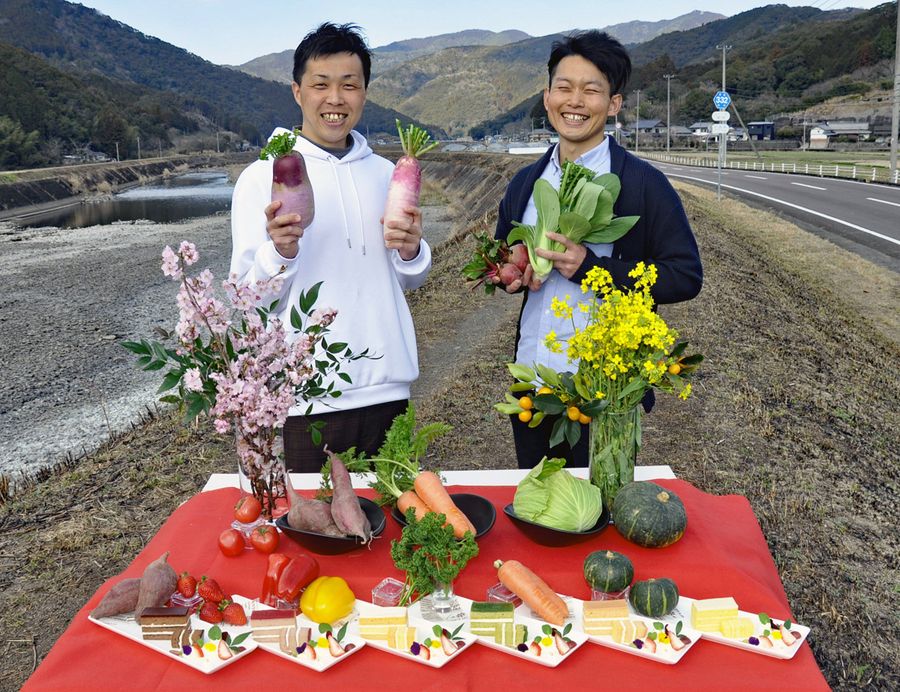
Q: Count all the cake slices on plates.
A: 12